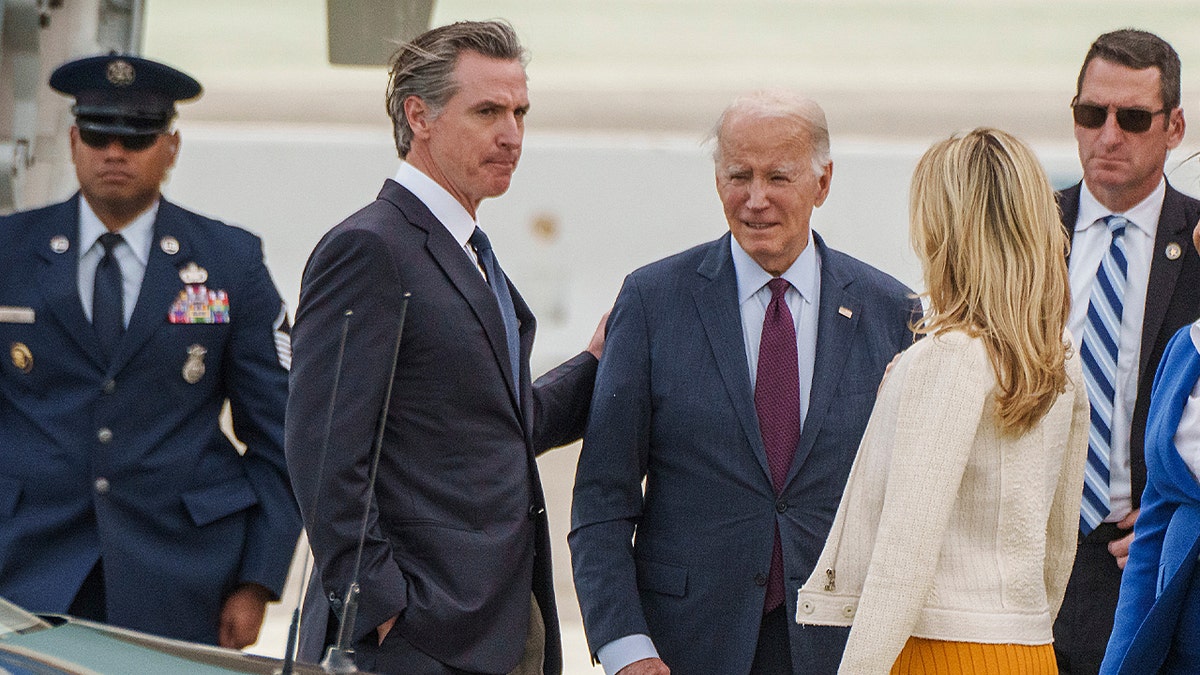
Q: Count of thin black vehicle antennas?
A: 2